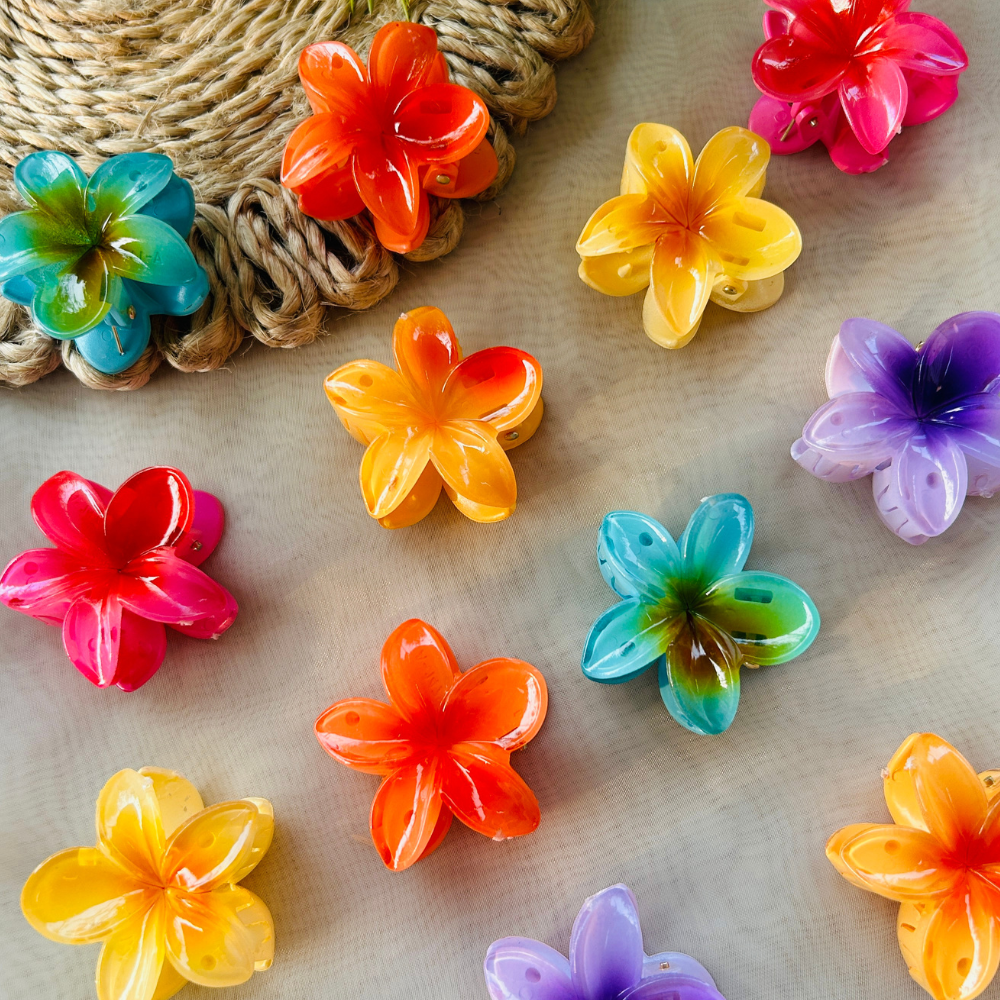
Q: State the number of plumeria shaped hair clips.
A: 12